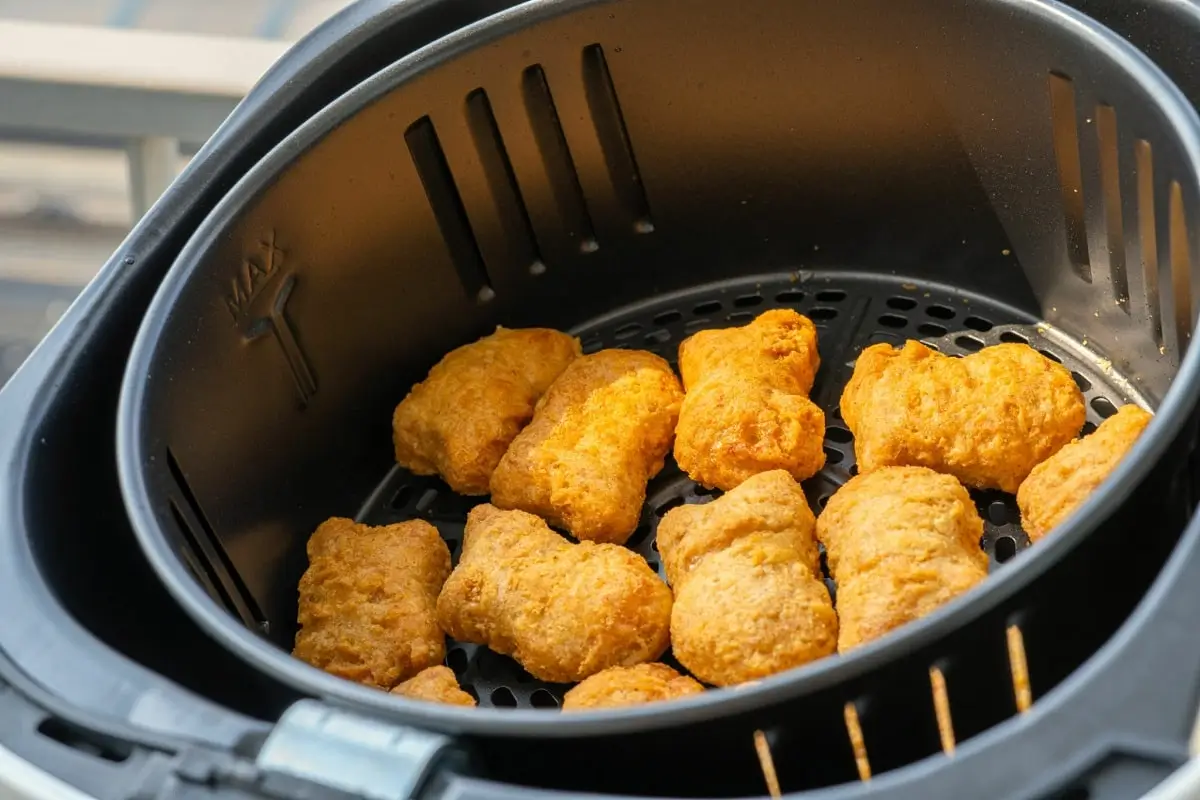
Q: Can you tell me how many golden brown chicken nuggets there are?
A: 11